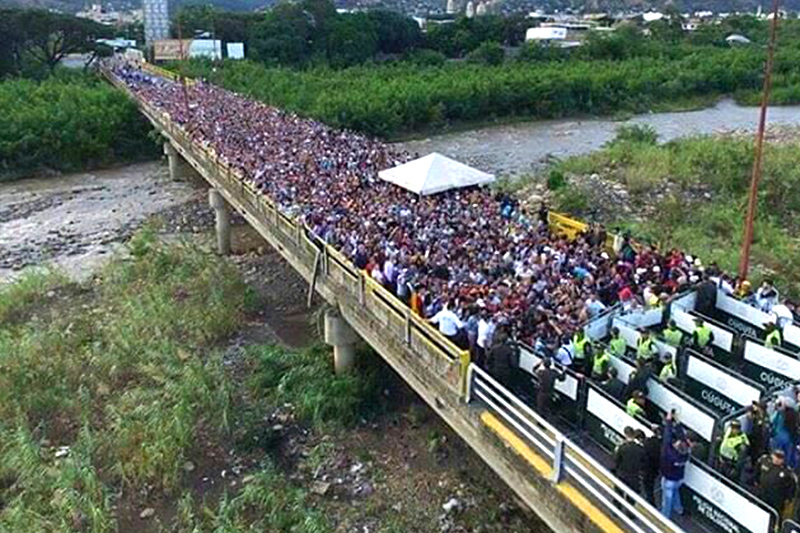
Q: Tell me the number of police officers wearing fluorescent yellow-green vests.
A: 10